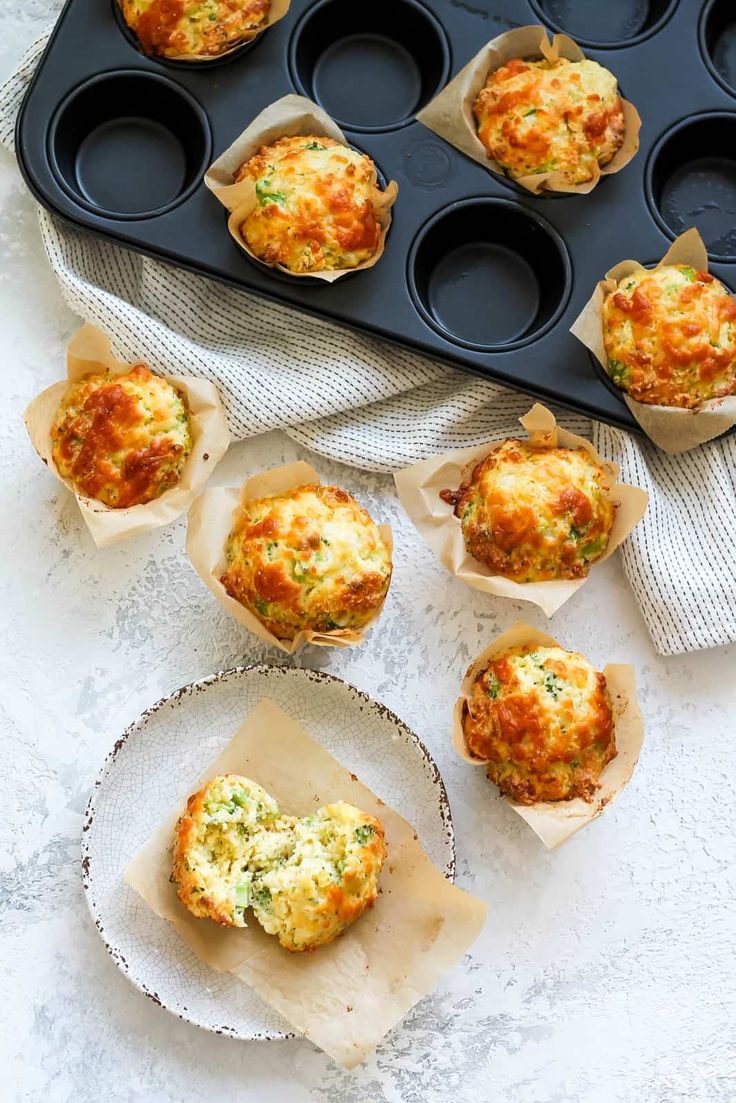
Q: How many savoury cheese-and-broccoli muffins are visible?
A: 9